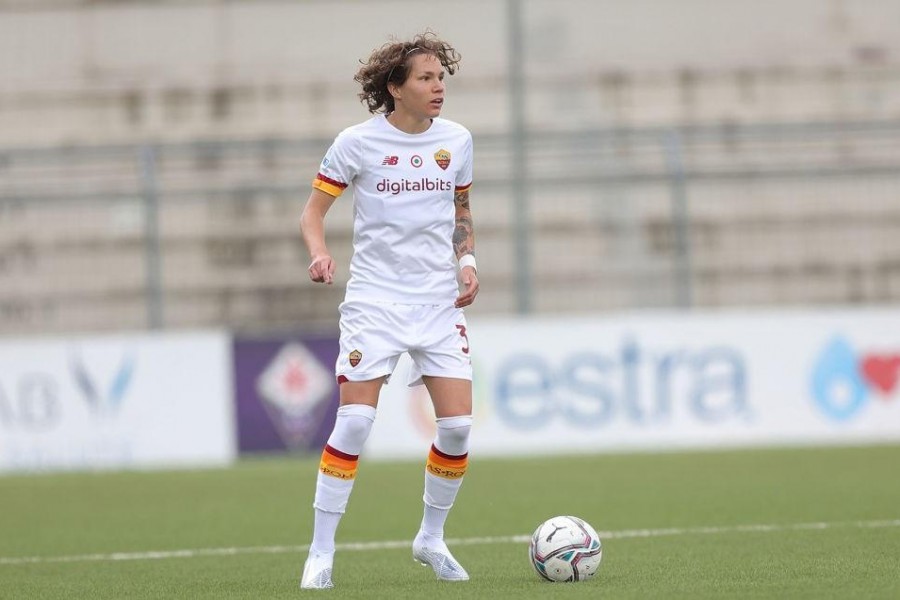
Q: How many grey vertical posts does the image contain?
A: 3